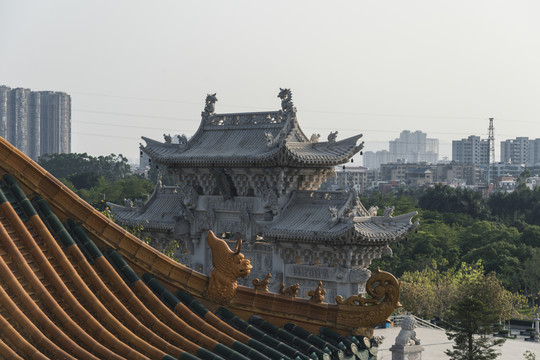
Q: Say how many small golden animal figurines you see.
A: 3